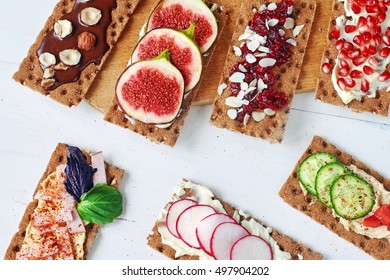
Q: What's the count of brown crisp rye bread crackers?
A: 7